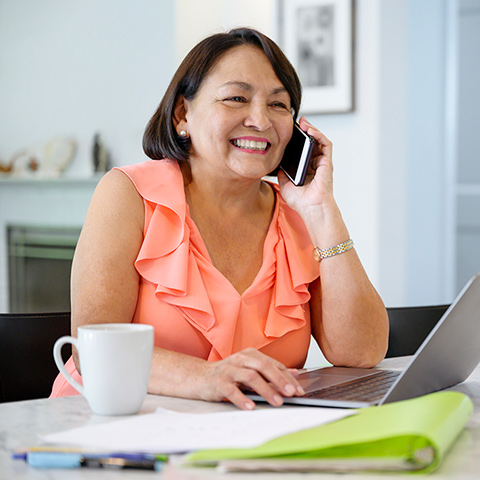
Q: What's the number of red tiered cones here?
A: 0